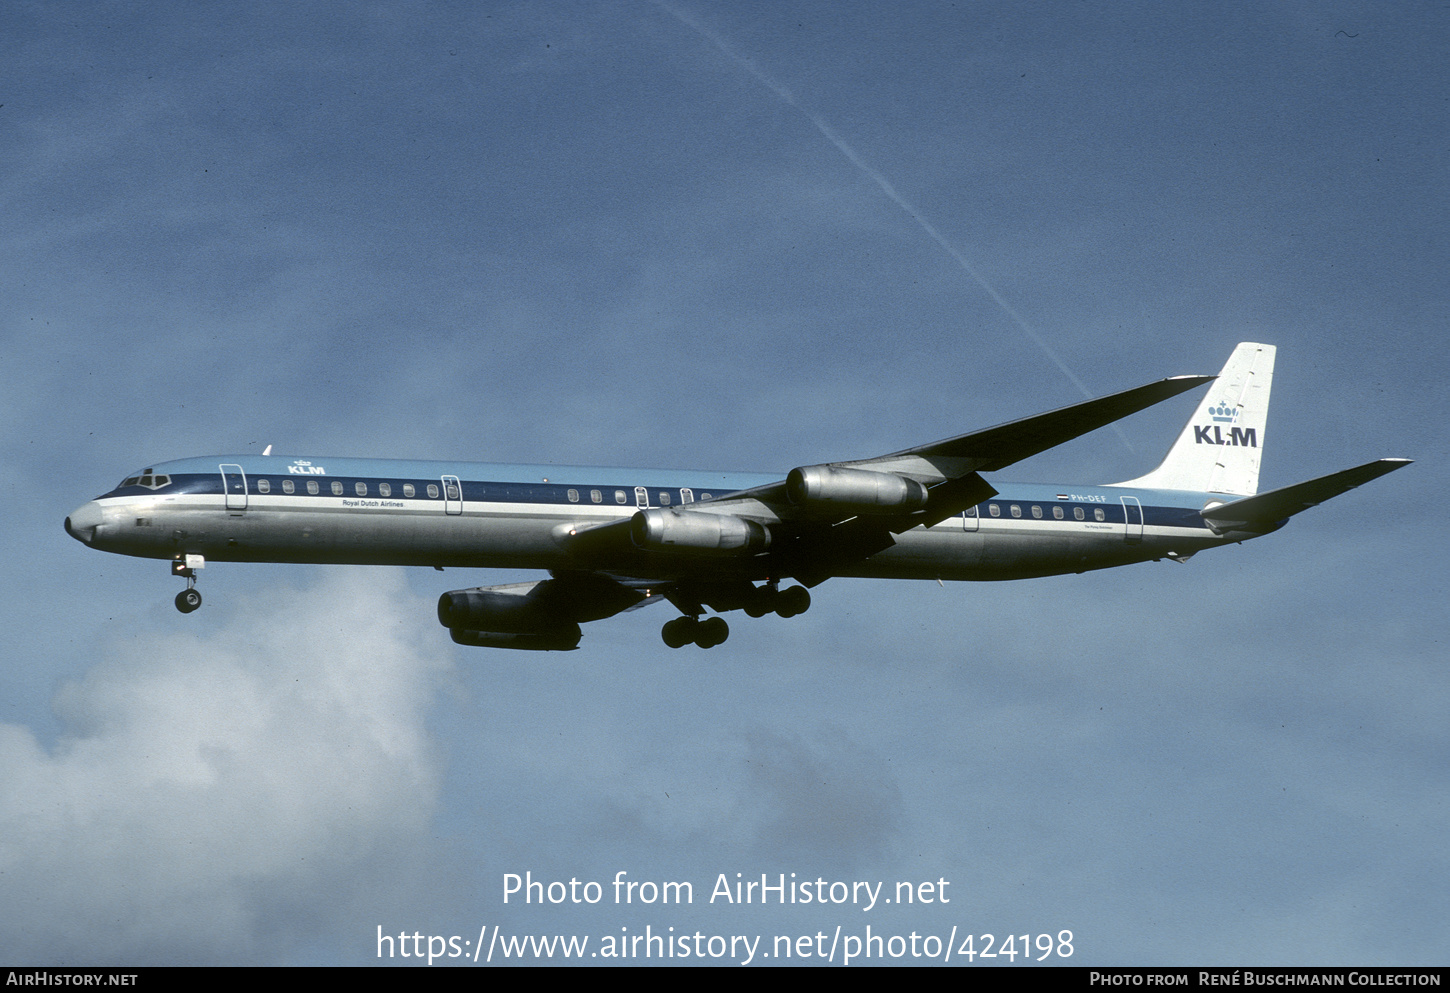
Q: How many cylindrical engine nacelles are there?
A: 4